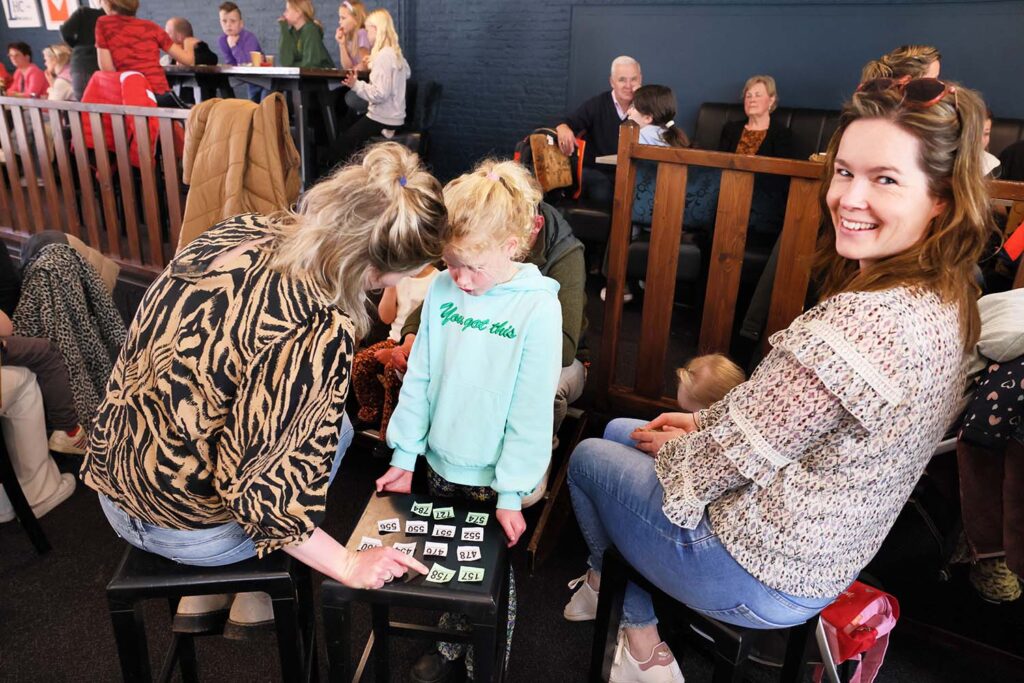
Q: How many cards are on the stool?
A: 13